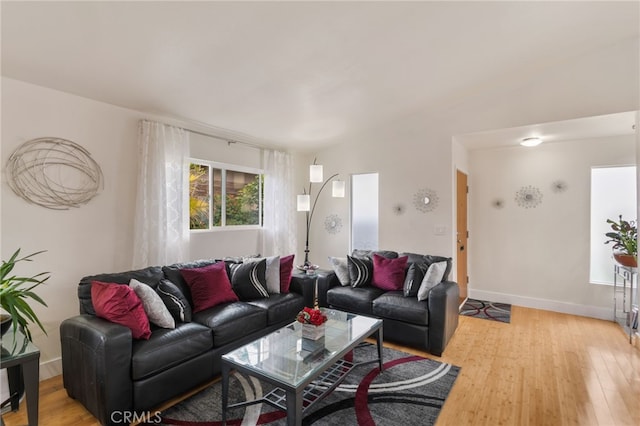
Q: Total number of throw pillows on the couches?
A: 12